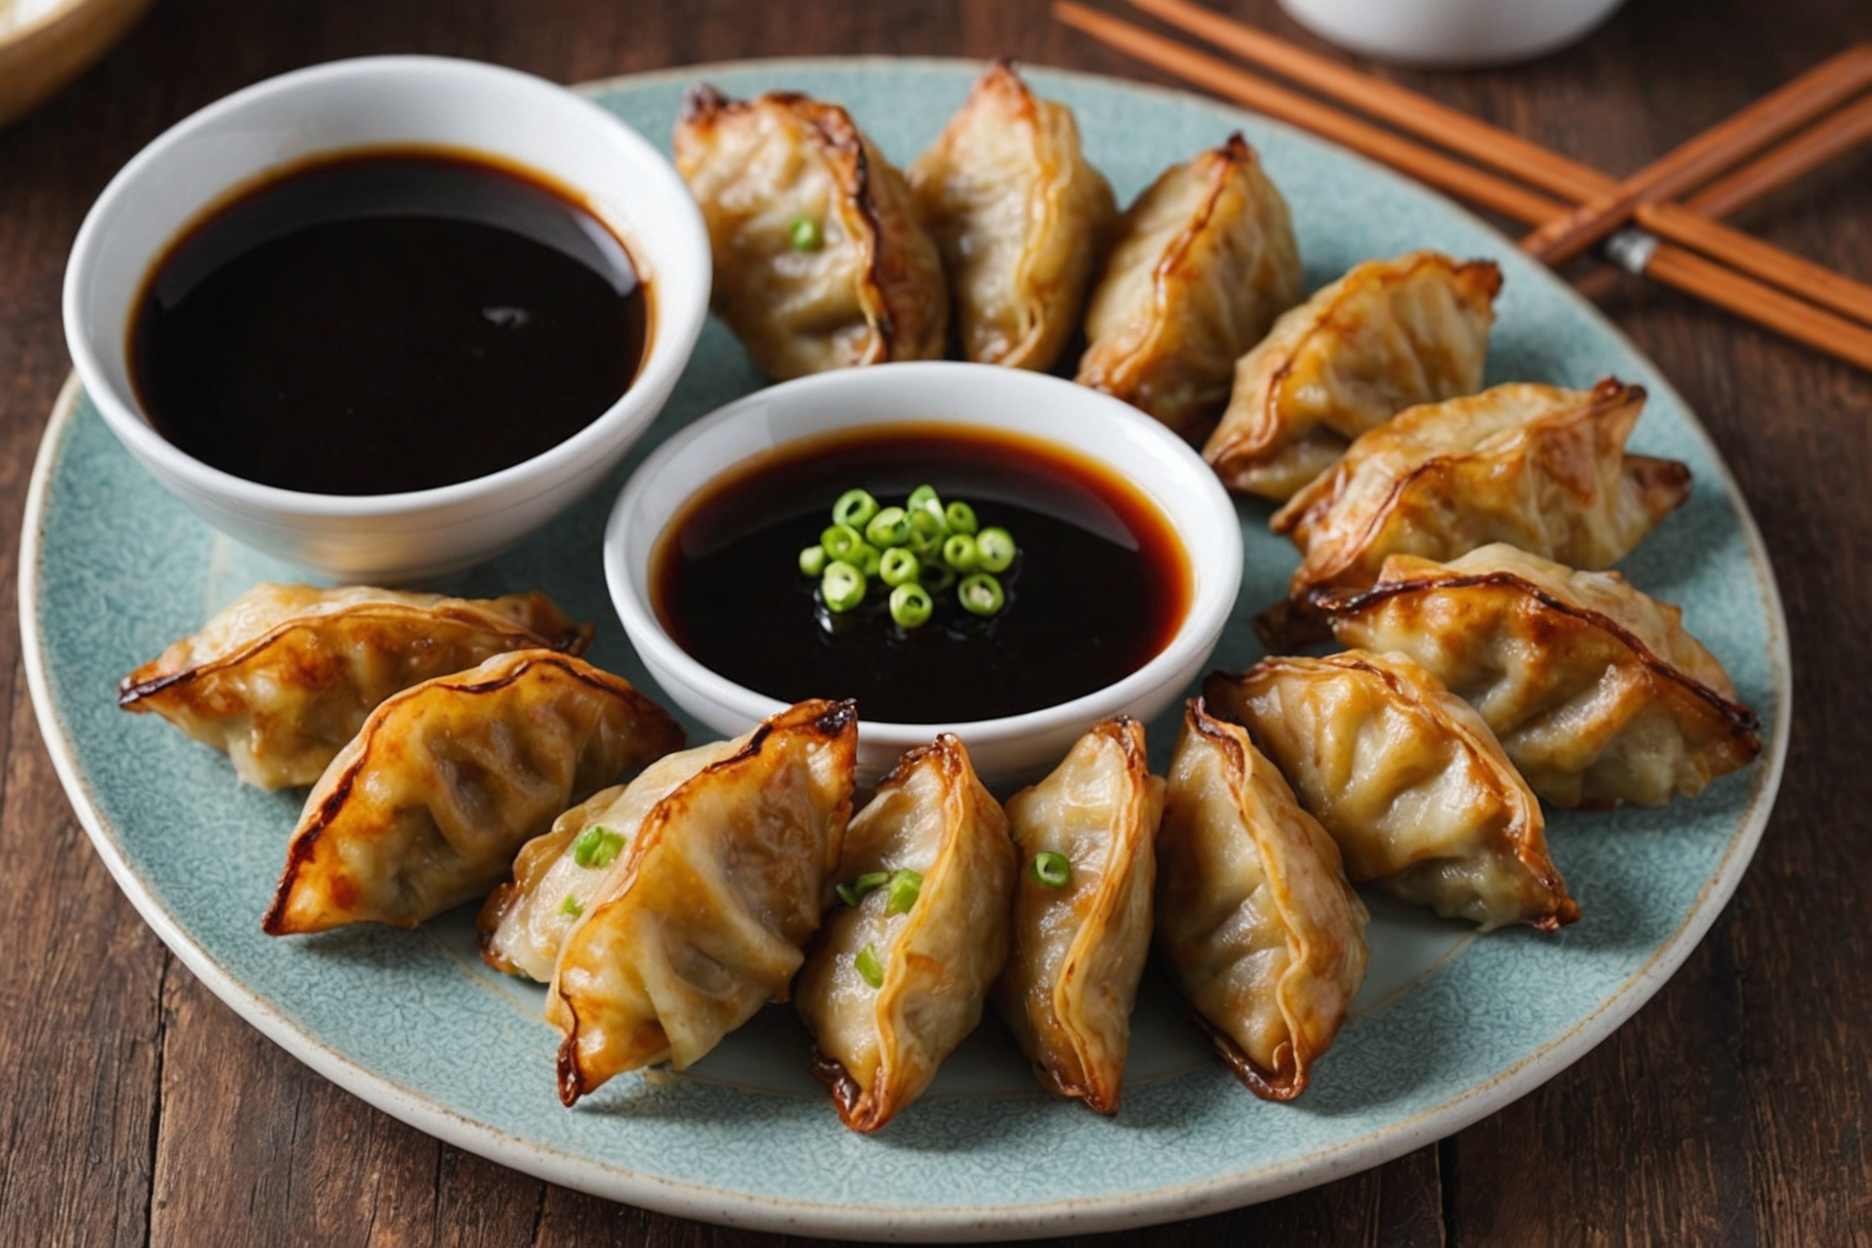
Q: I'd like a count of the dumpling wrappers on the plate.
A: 13